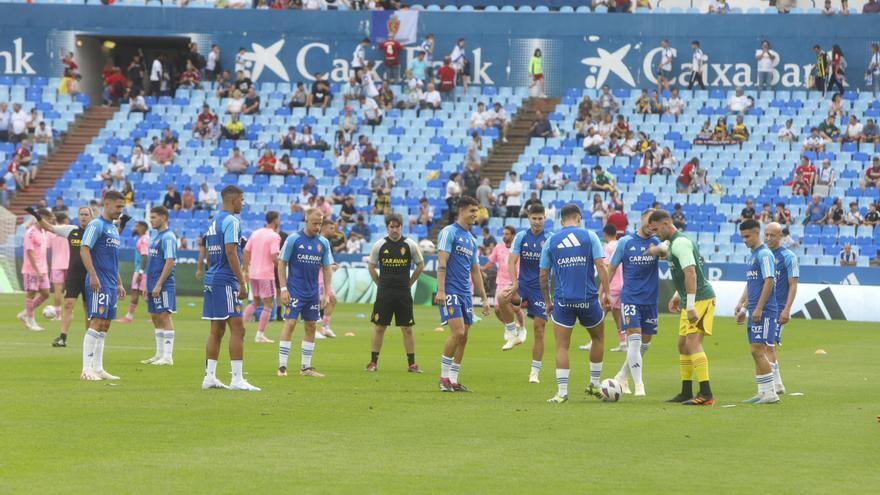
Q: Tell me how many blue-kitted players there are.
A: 10